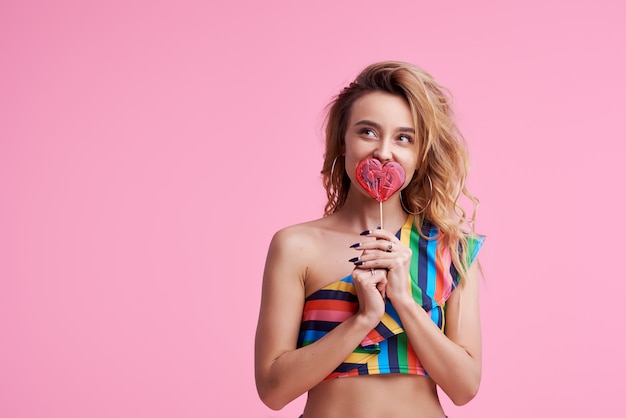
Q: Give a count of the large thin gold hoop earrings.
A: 2